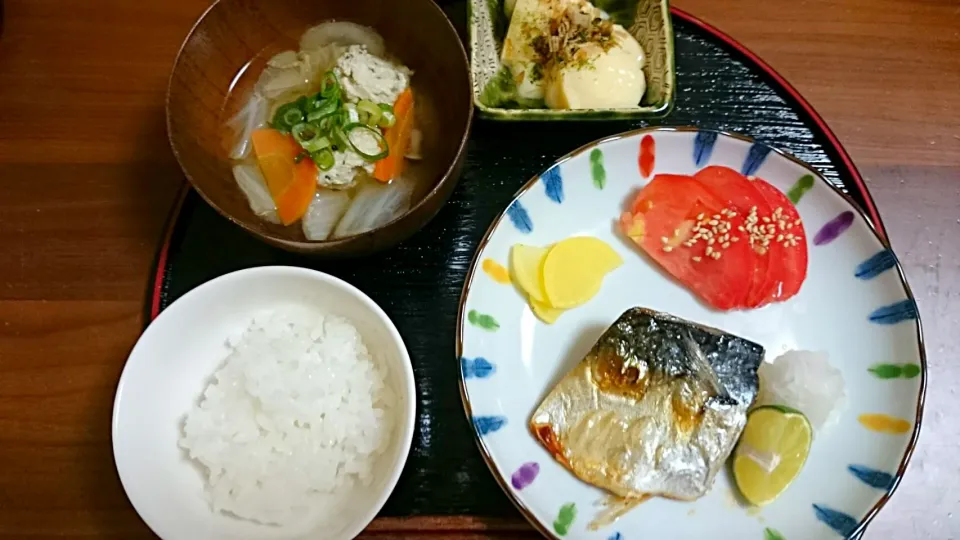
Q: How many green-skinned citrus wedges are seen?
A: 1